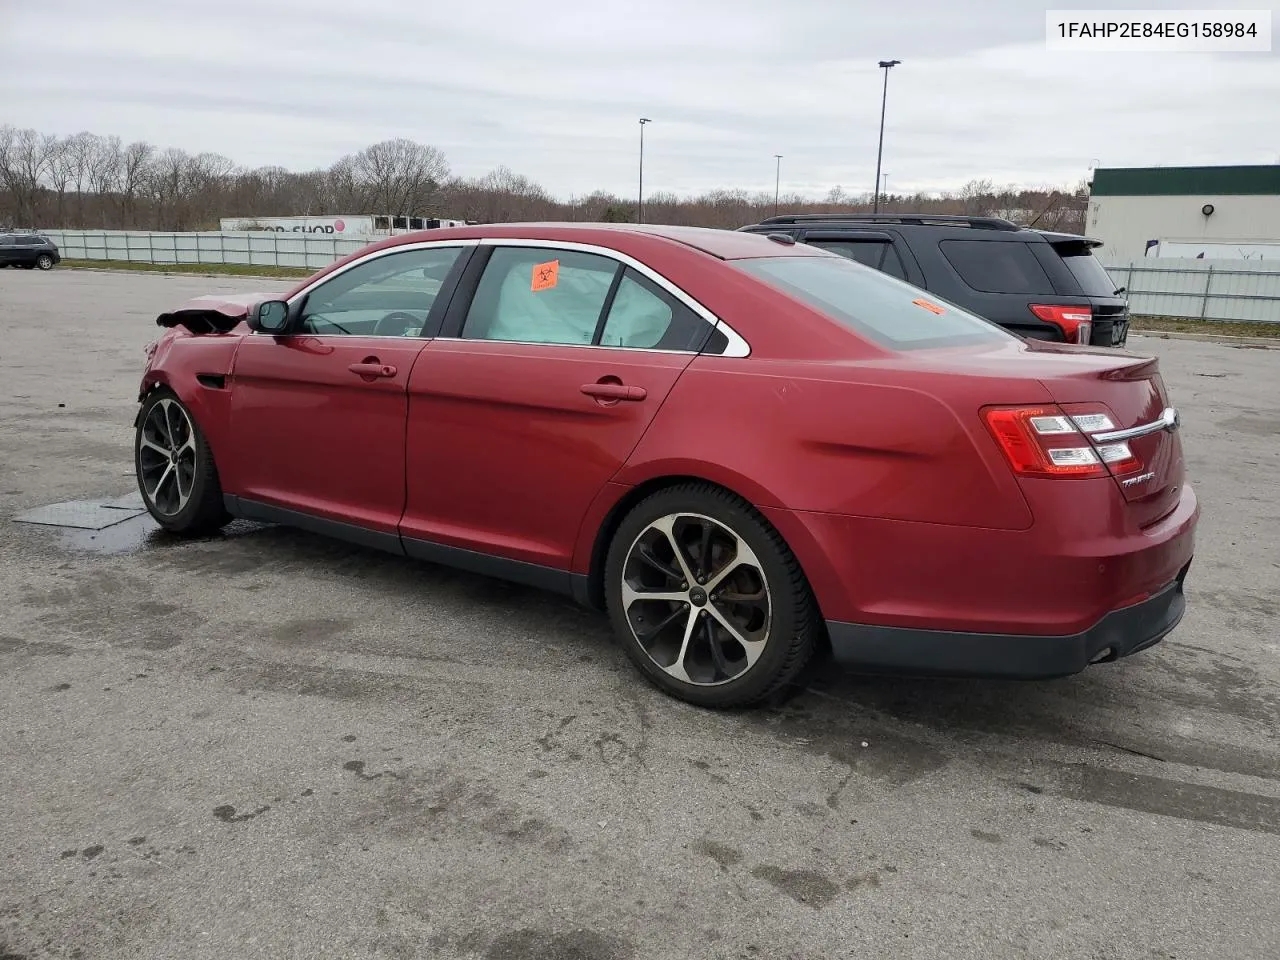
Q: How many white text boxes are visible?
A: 1